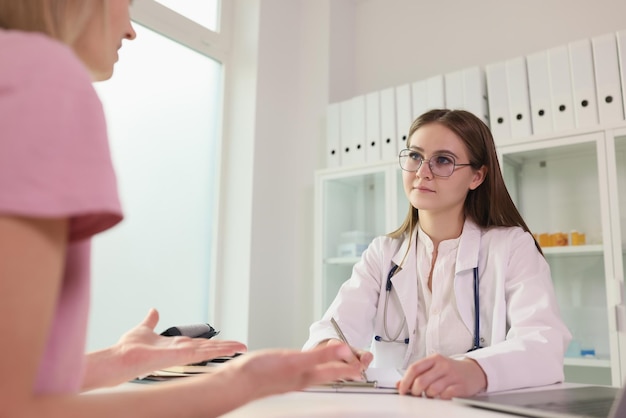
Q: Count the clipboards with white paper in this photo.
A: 1